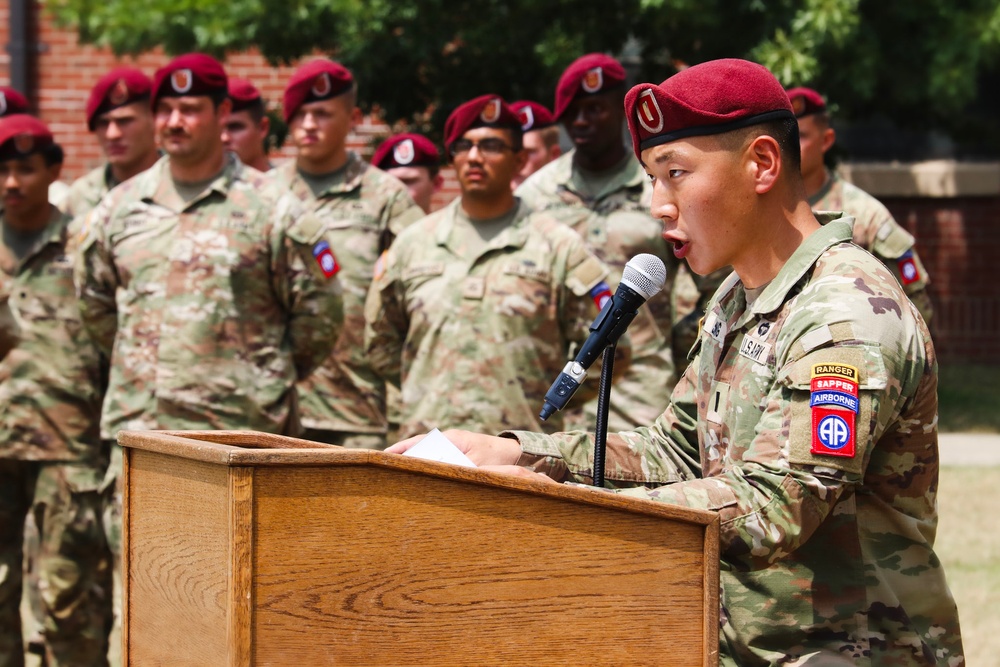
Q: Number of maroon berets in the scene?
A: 12